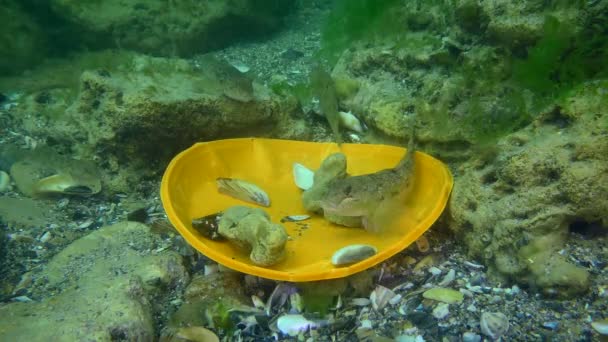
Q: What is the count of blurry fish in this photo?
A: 2